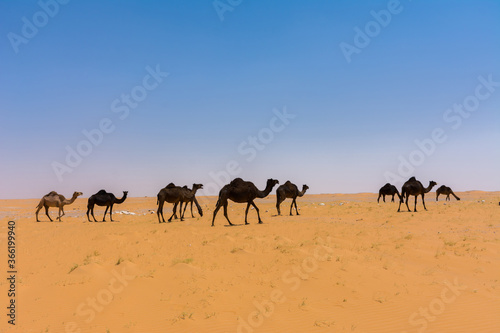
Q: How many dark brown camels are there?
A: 8